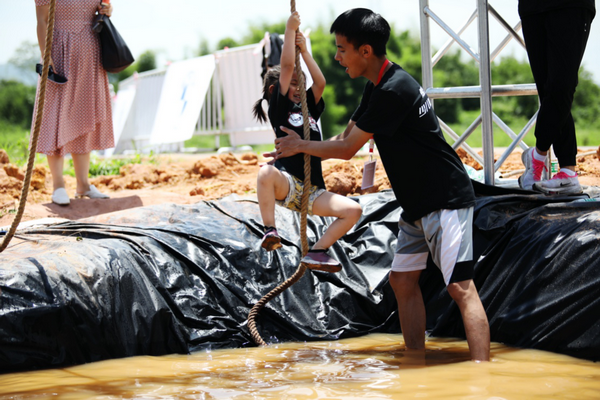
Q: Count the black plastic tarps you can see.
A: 1